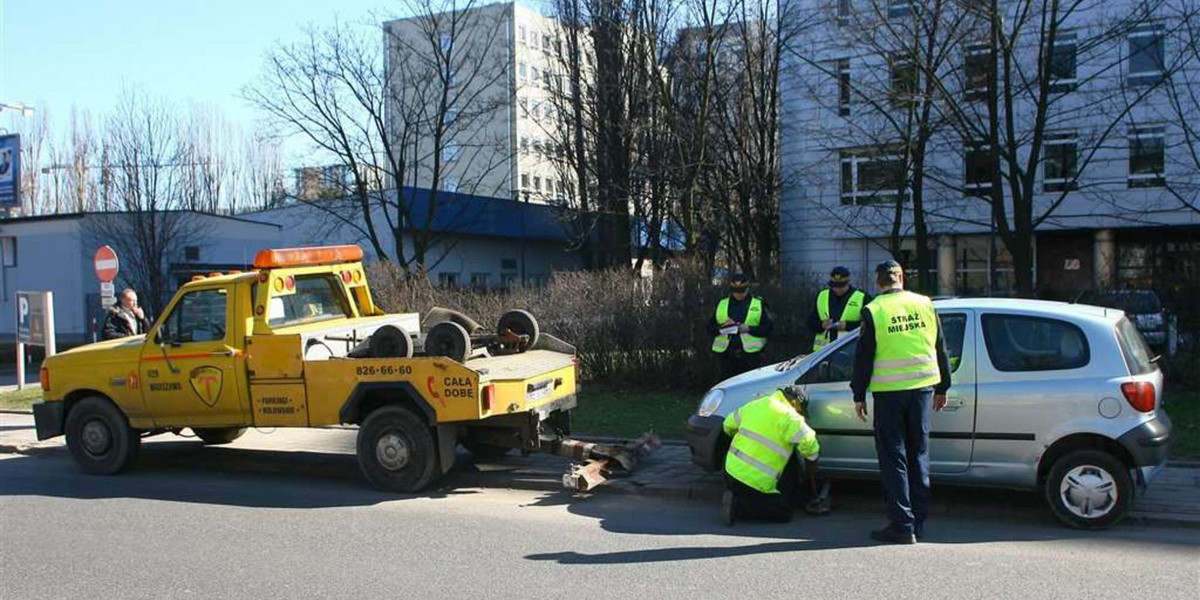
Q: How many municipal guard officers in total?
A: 3